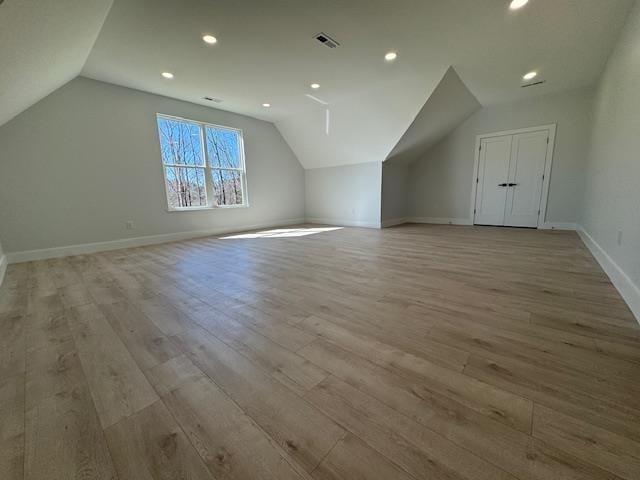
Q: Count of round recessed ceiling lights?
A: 7